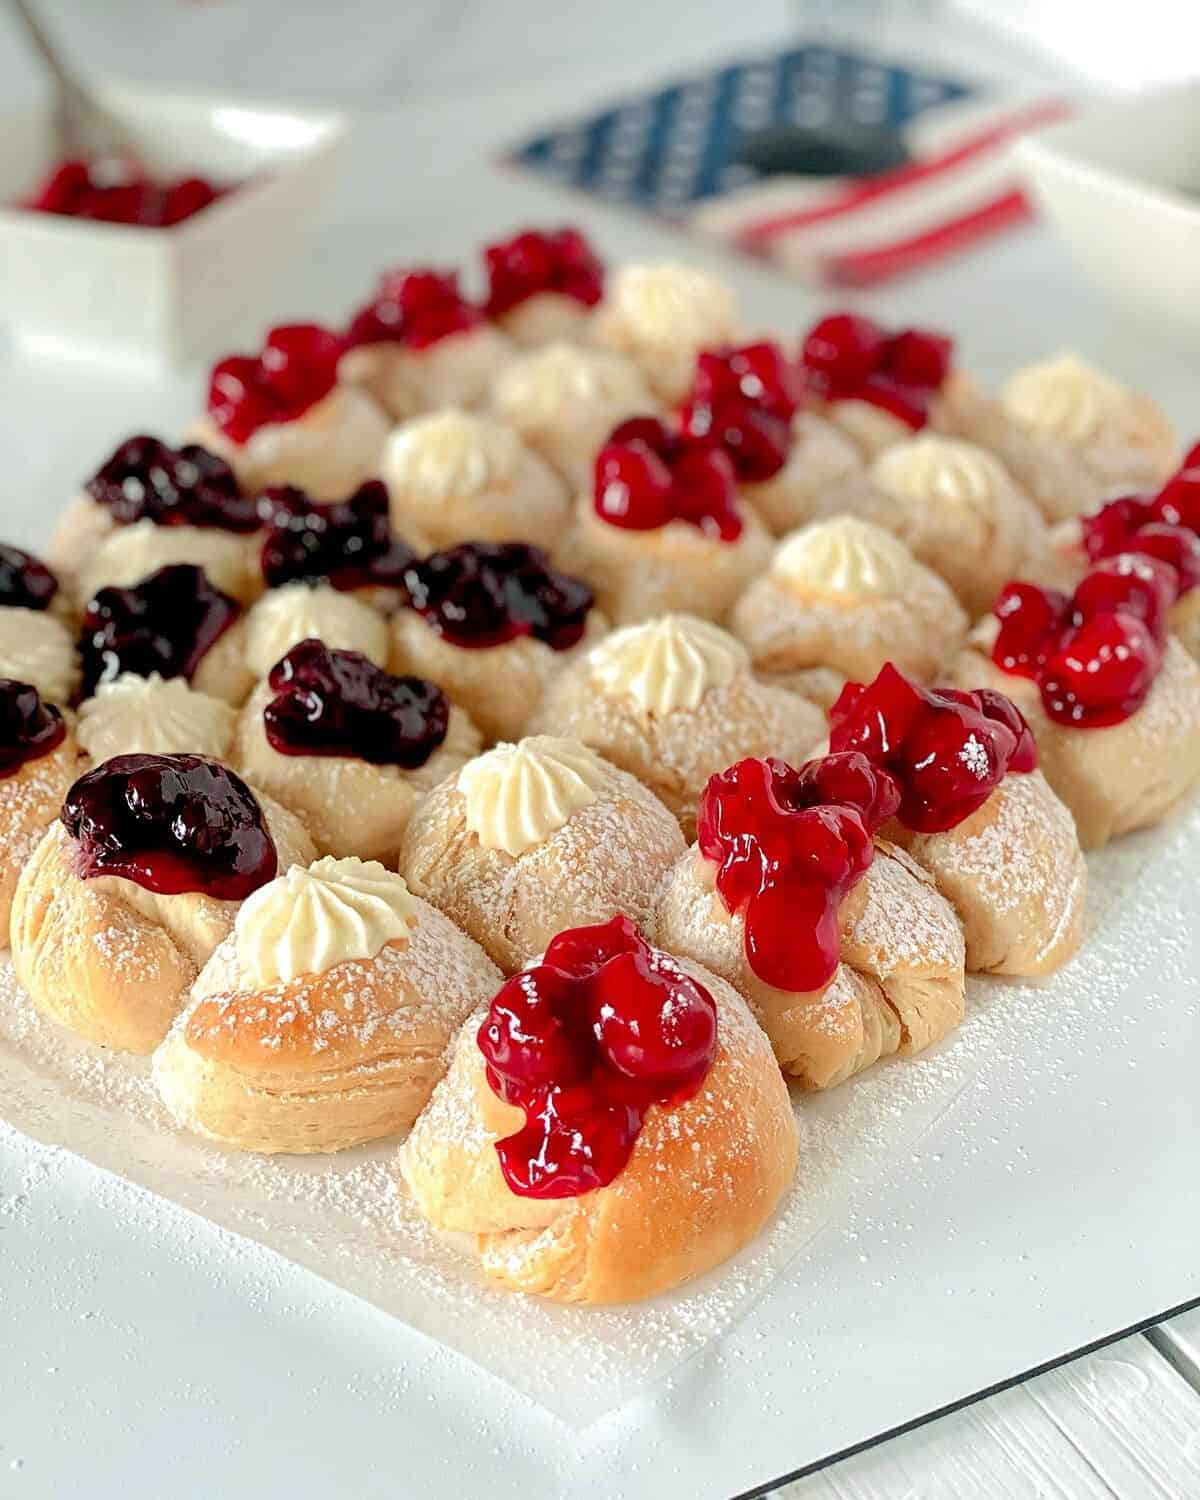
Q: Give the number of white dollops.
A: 13